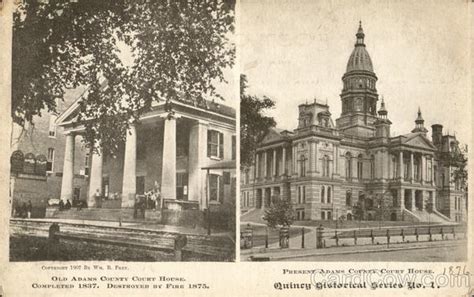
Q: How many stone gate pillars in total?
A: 3